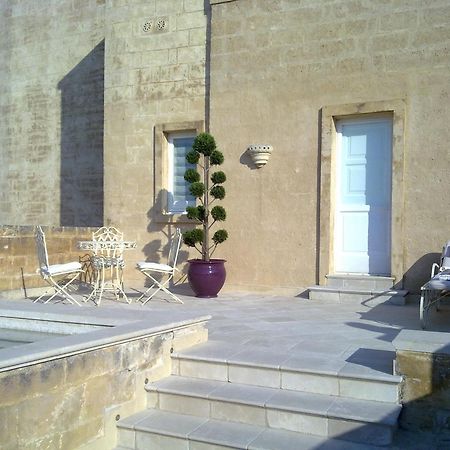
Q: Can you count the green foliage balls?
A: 13